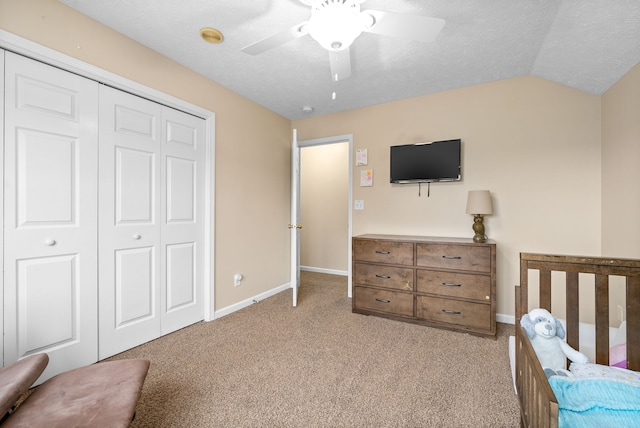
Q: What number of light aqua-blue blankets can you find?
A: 1